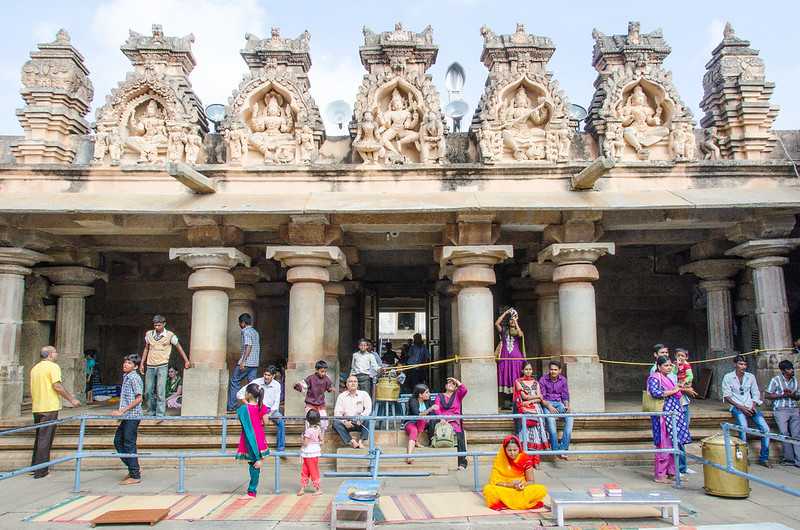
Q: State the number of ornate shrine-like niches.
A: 5